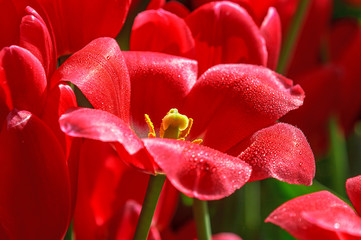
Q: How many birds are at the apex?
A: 0